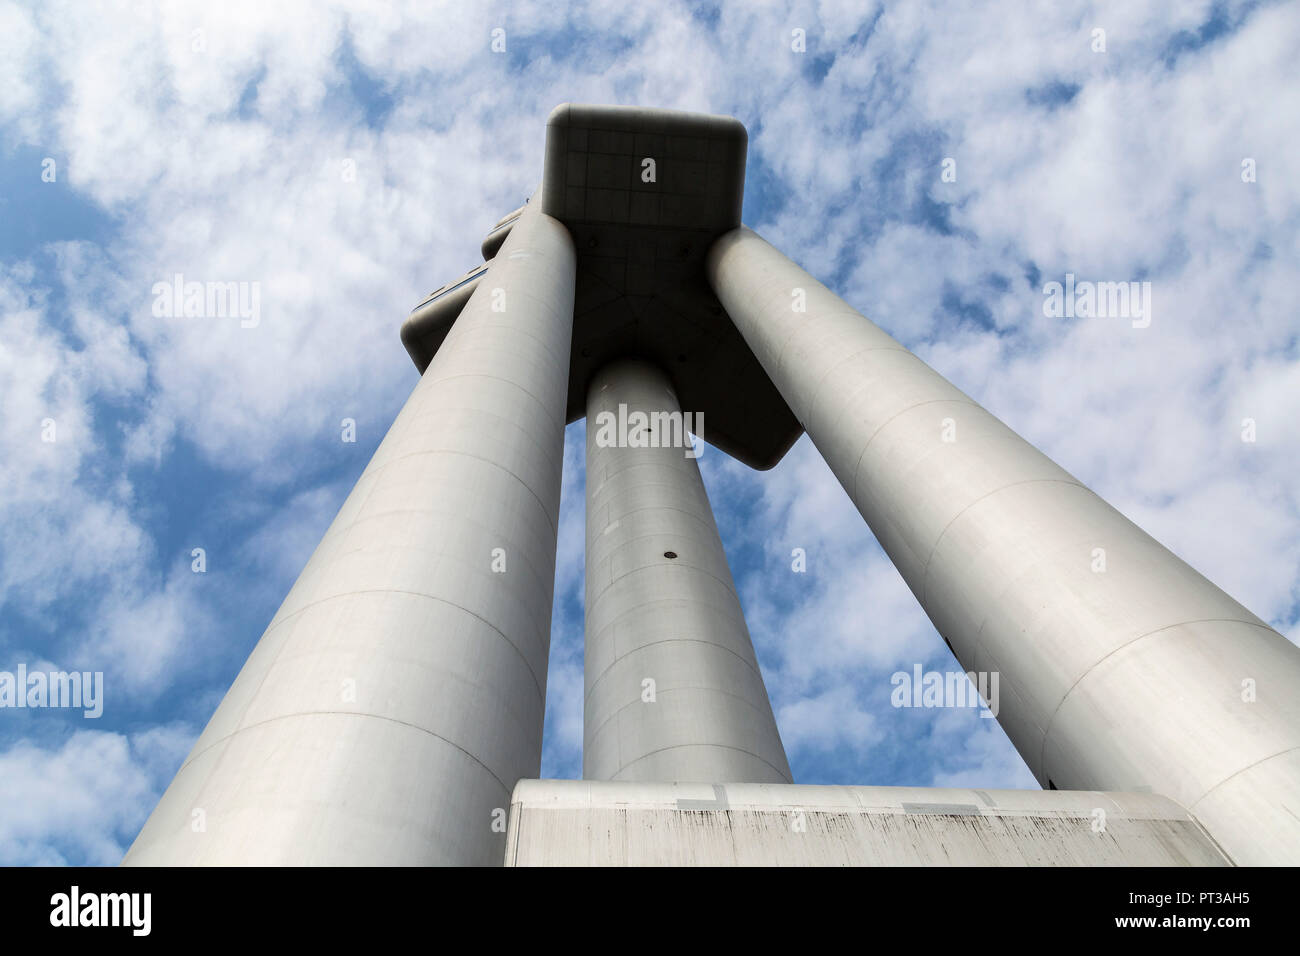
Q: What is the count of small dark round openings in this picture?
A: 2